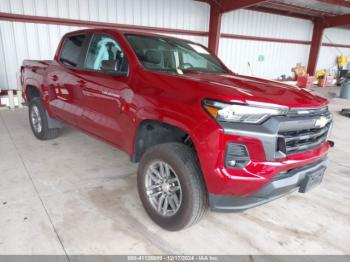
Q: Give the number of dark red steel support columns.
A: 2